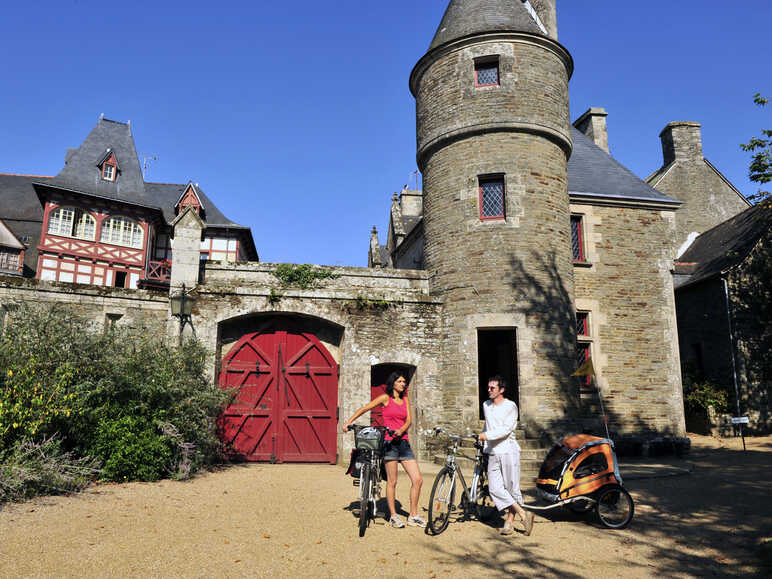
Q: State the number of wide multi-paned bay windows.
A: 2